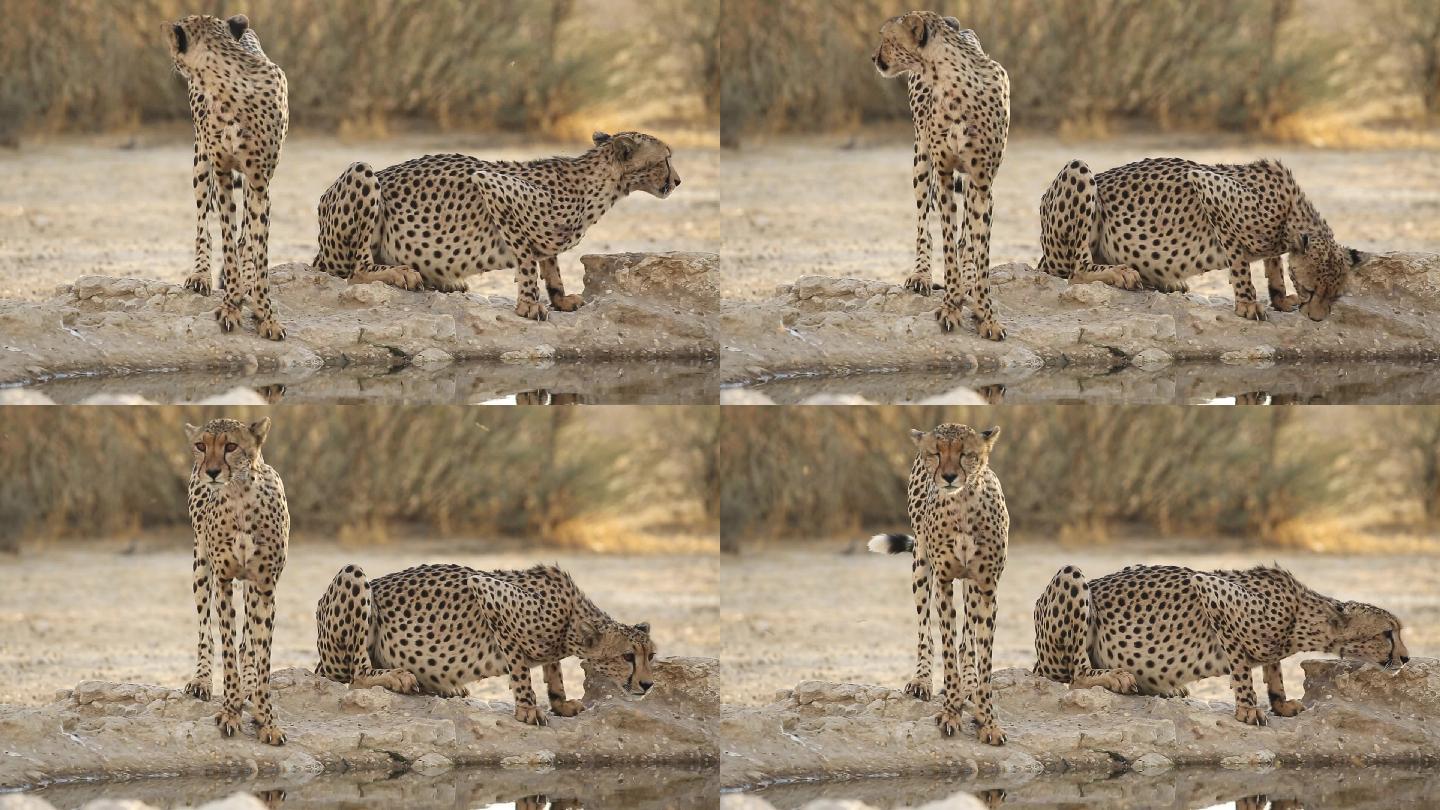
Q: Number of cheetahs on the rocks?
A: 2